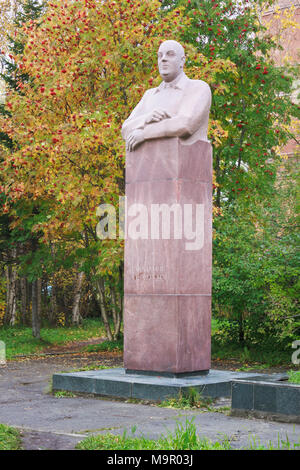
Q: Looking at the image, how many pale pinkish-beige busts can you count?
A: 1